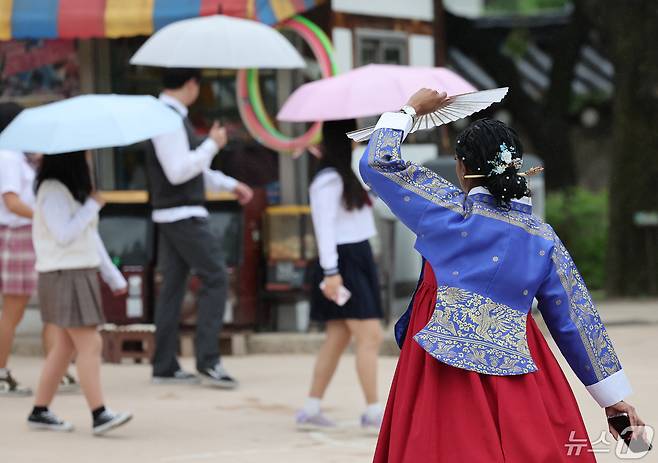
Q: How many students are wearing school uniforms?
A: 4